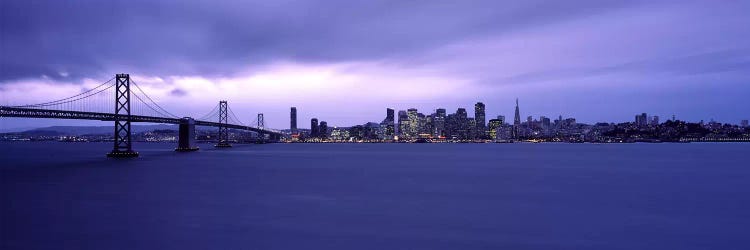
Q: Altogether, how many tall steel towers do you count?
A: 3